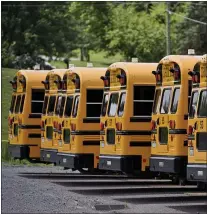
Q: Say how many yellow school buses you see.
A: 6